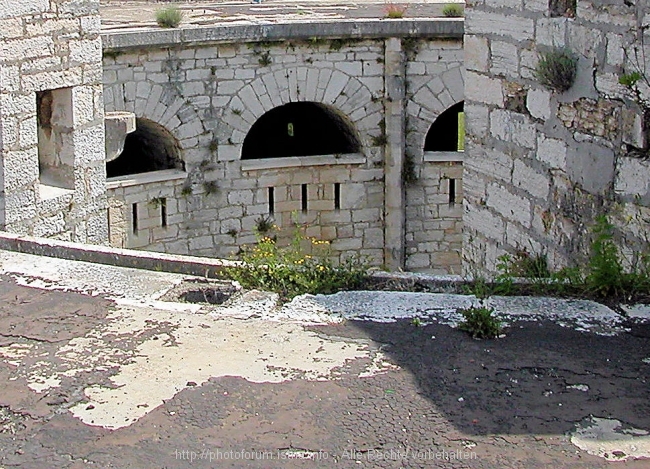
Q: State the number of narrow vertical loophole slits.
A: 6